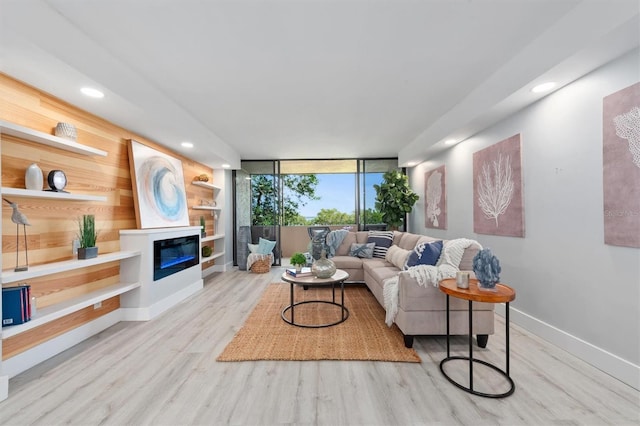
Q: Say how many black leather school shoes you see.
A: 0